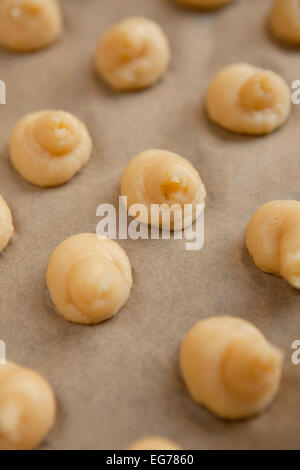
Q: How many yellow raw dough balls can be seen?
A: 13